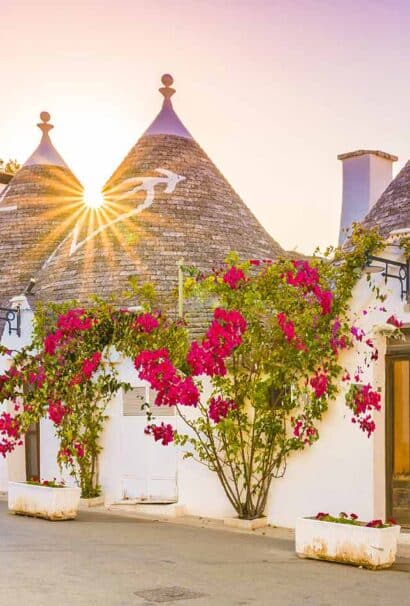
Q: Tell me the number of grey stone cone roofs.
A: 3